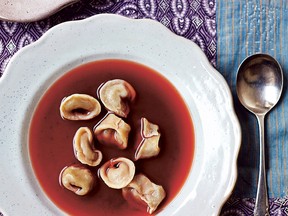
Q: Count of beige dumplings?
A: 8